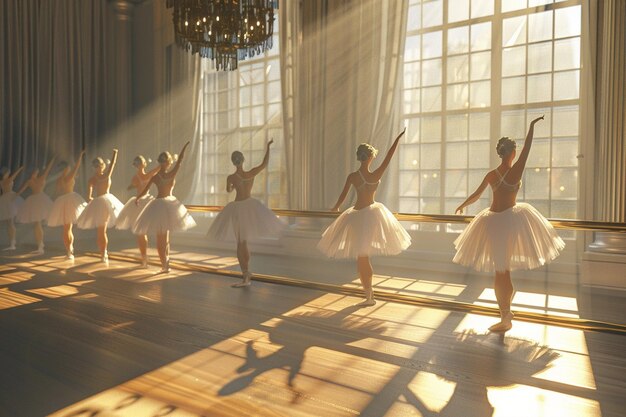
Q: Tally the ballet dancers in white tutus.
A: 9